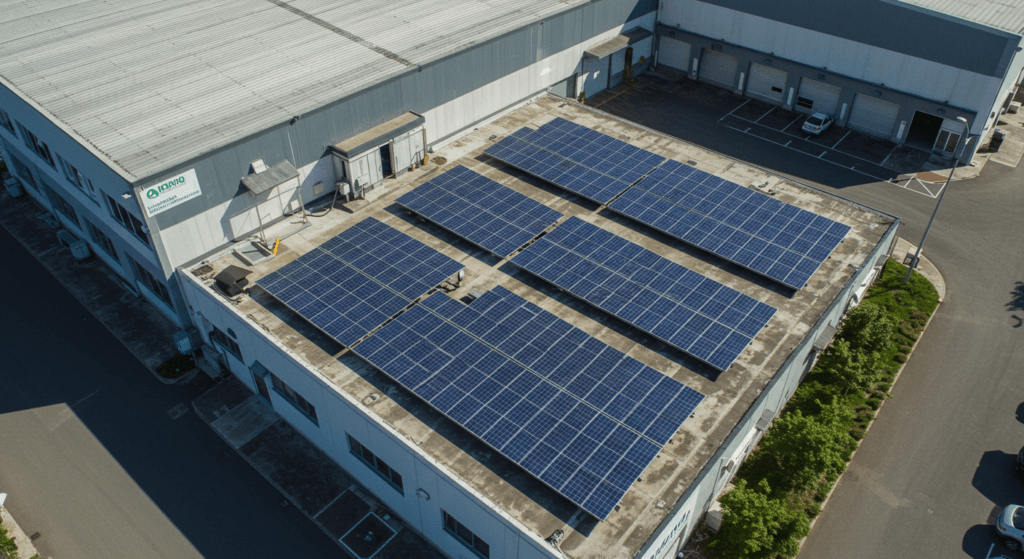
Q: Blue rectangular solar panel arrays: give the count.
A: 6